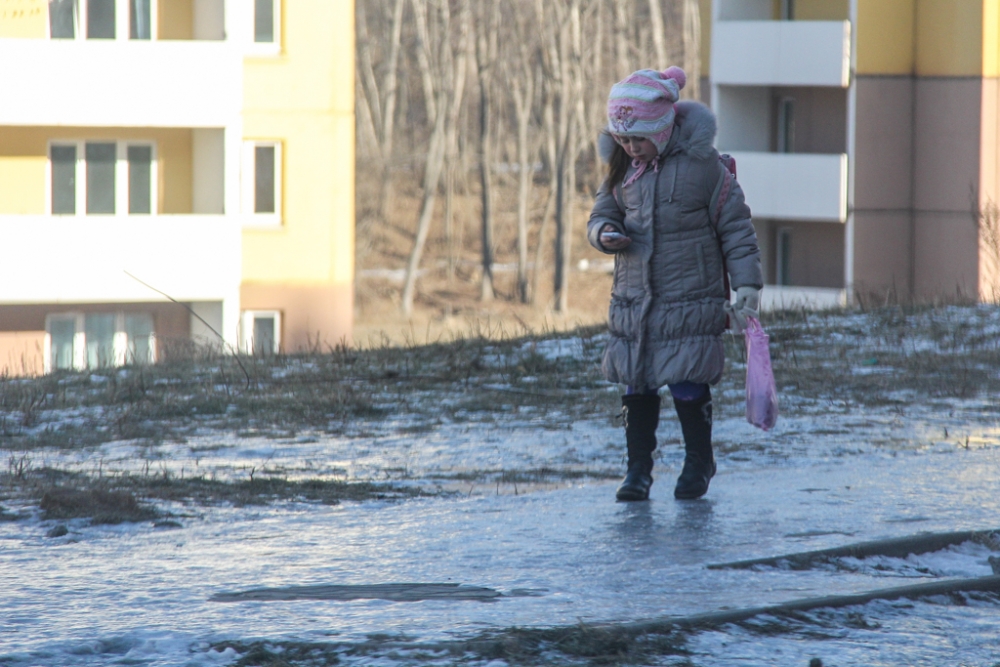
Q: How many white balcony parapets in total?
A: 5